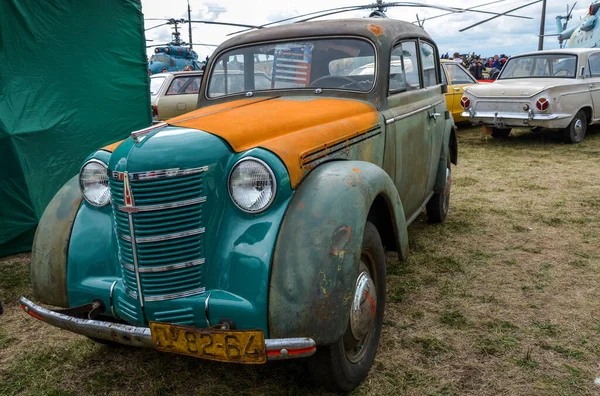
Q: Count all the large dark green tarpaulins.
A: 1